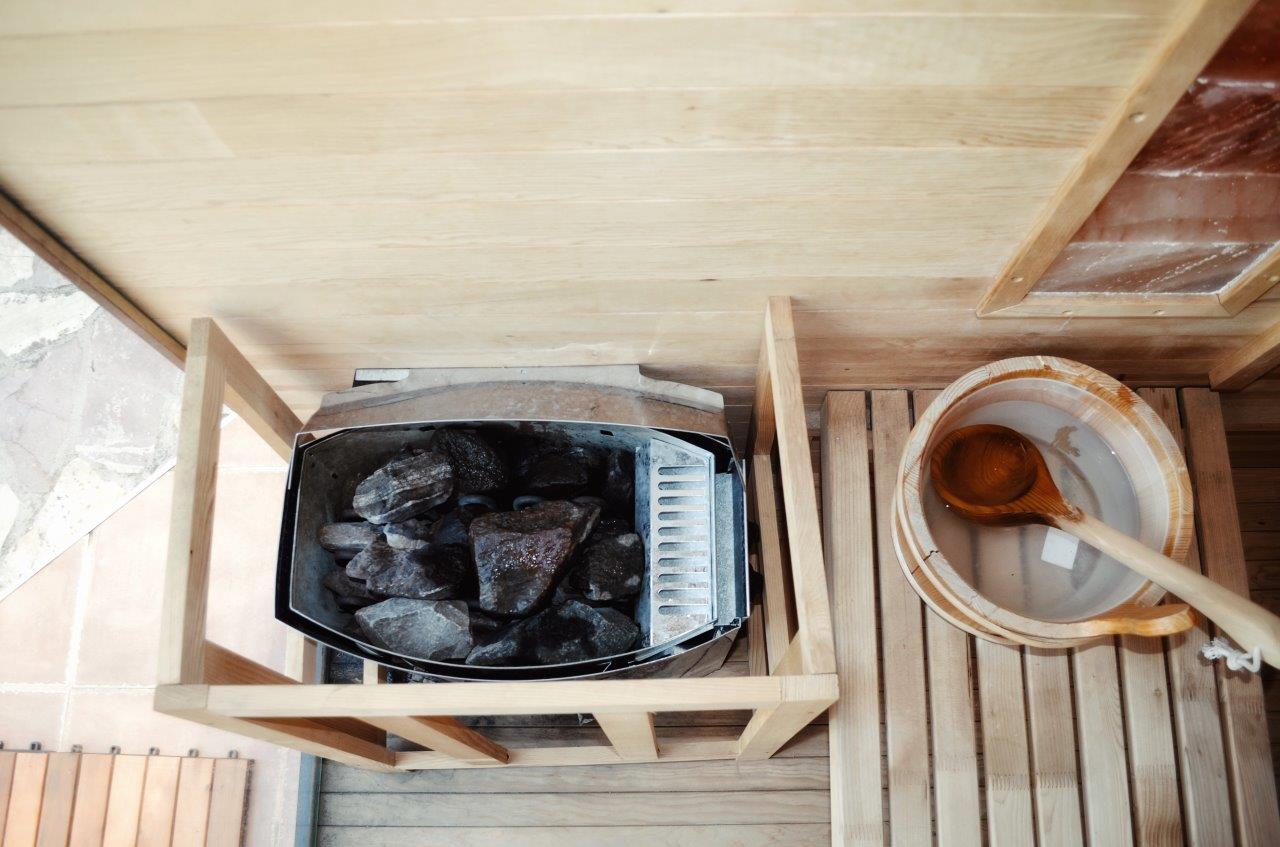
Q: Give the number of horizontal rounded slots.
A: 10